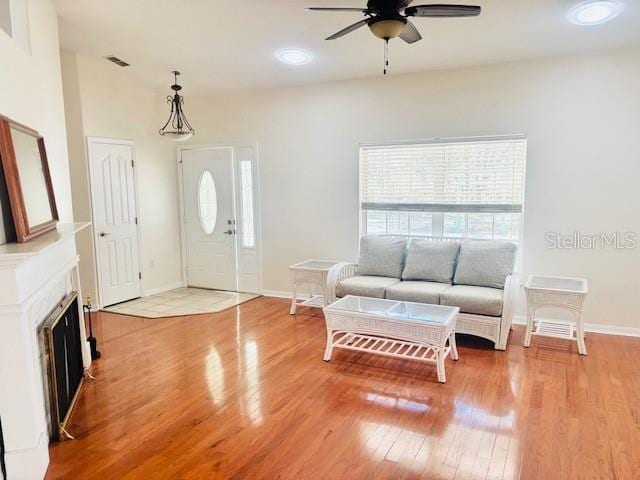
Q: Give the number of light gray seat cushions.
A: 3